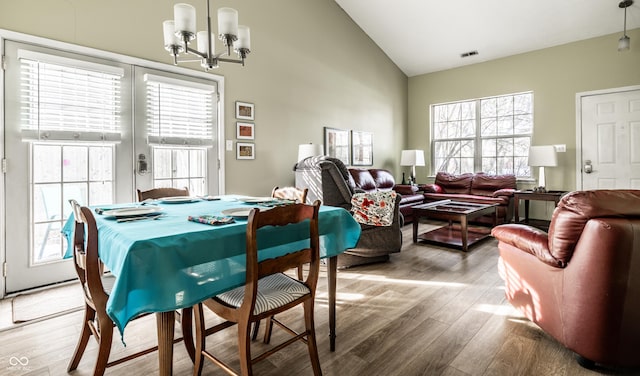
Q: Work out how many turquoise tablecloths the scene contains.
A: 1